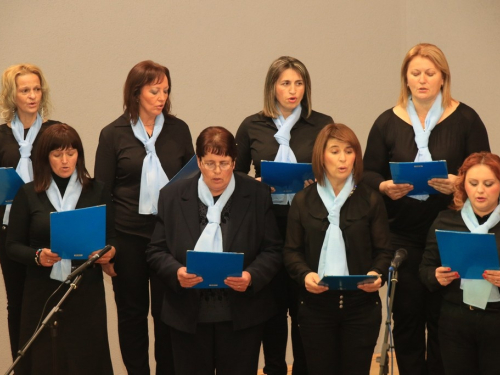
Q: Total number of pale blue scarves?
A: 8